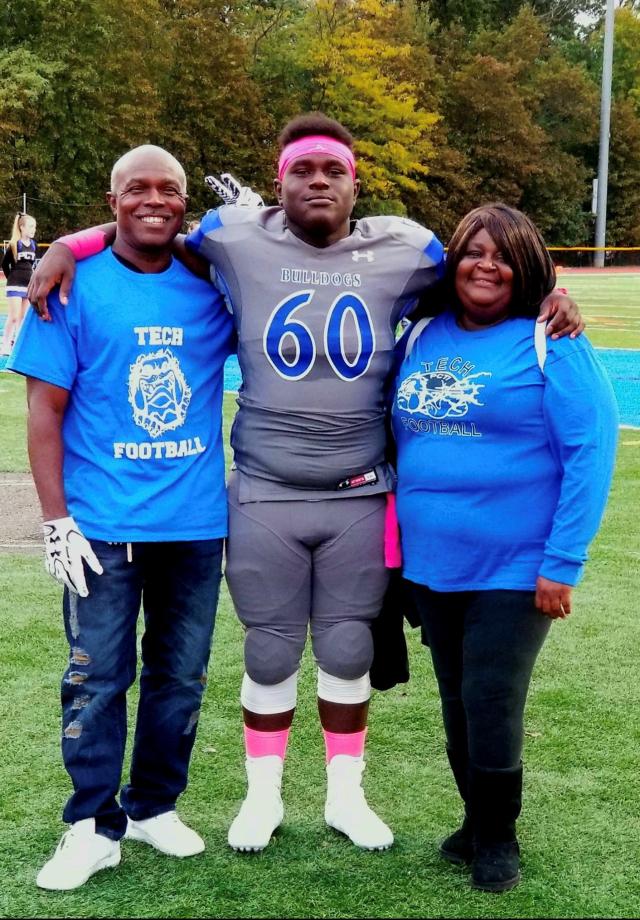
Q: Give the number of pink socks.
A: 2